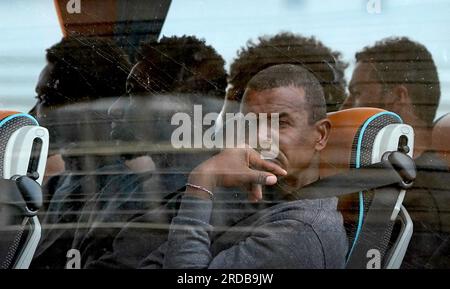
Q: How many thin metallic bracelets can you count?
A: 1